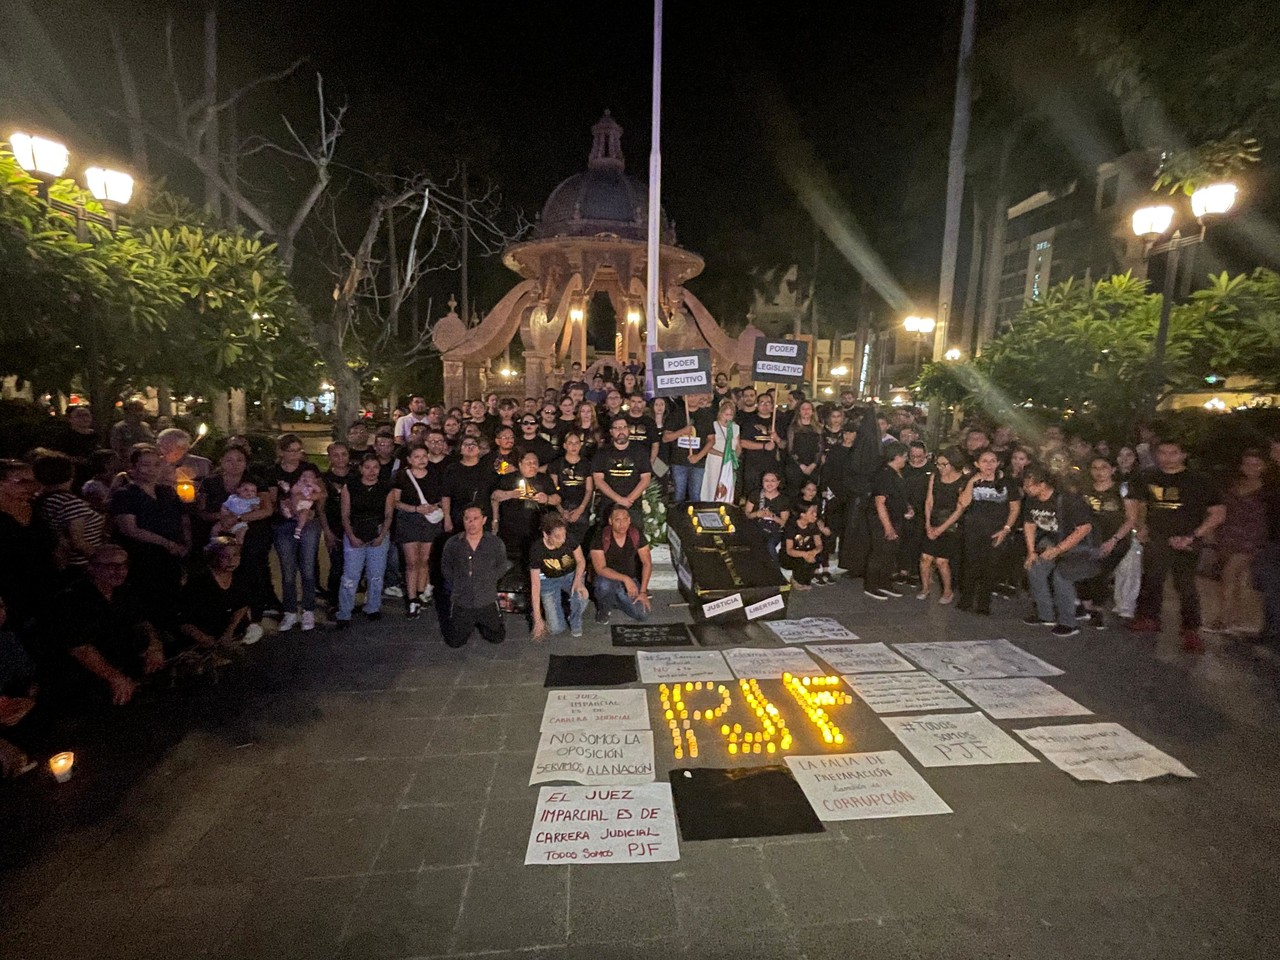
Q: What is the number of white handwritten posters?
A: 13